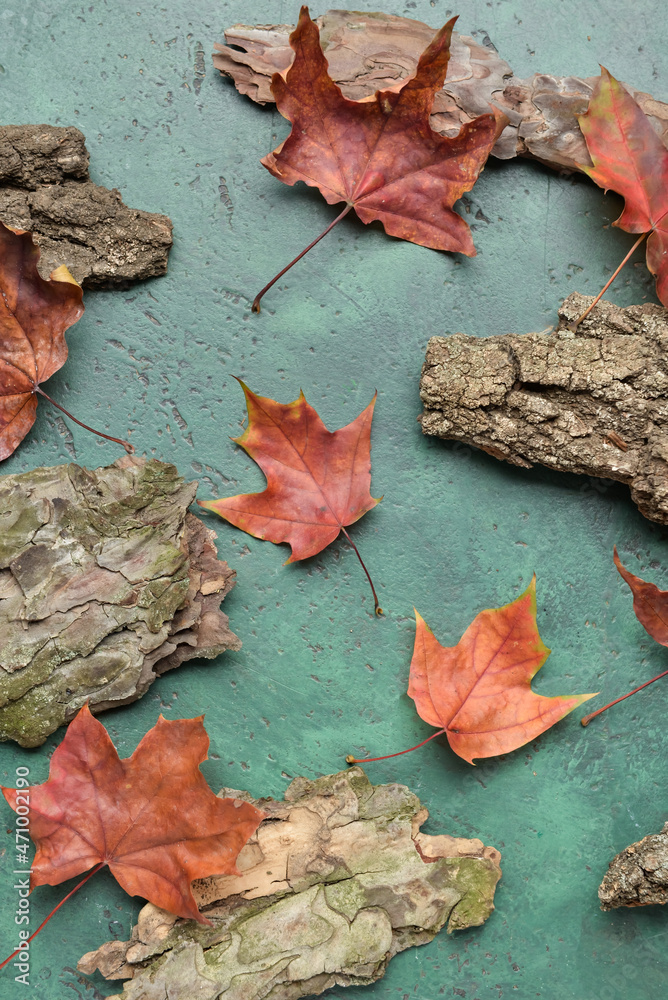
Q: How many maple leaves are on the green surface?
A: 7